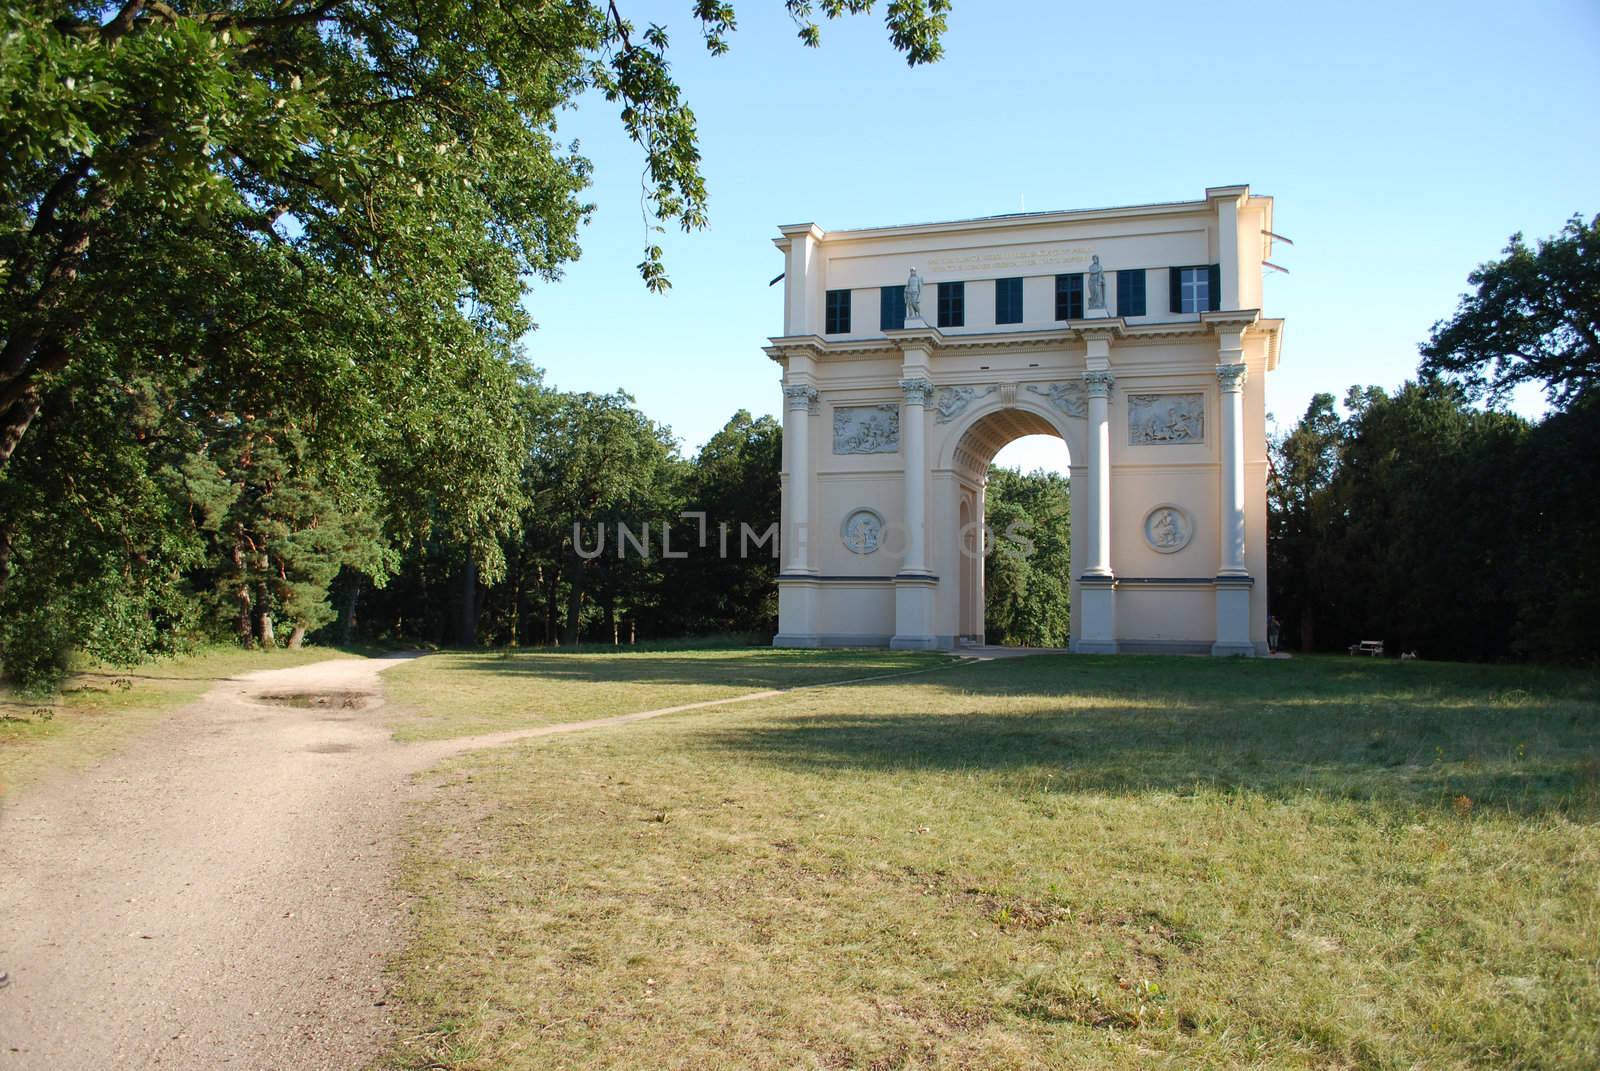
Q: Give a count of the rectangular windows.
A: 7